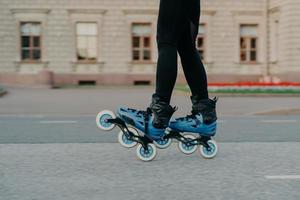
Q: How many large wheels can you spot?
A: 6